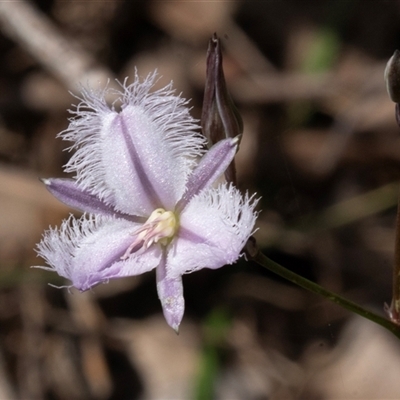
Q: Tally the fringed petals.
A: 3